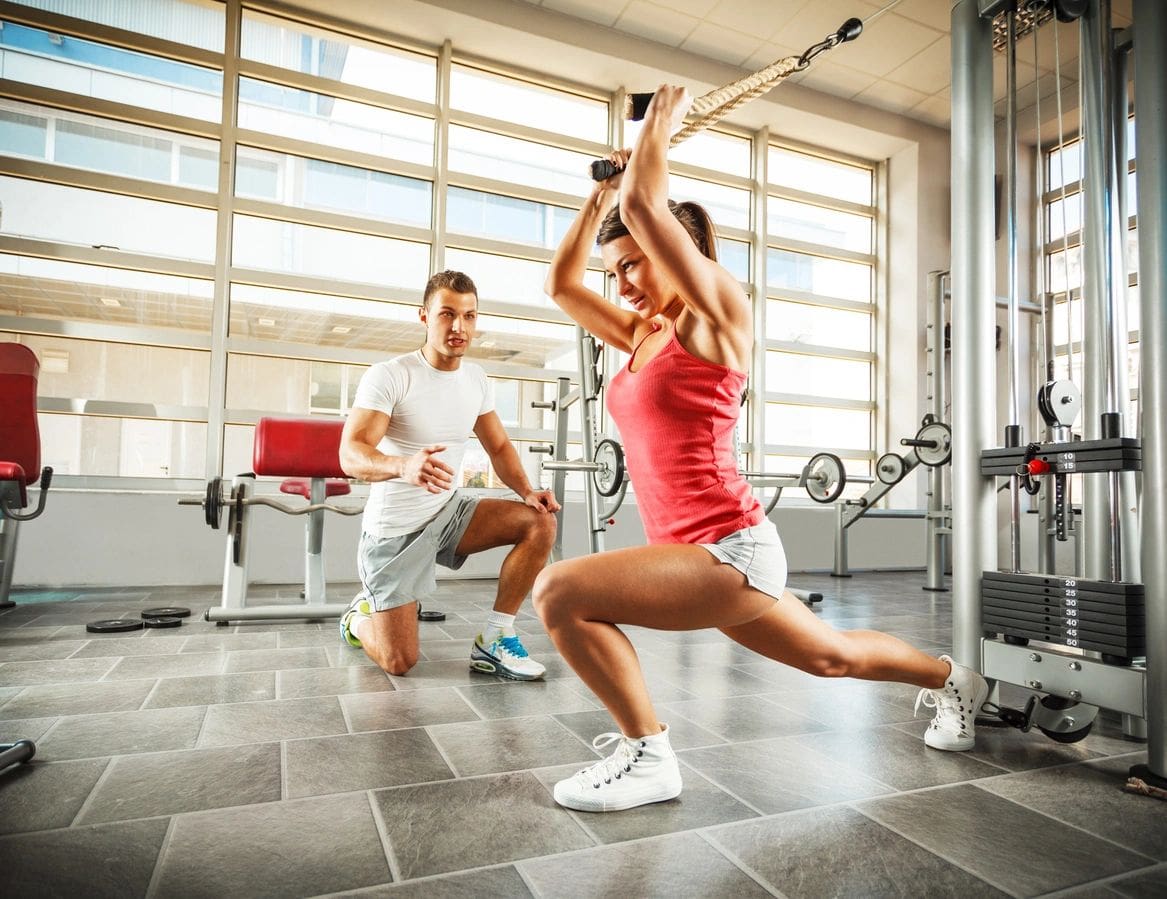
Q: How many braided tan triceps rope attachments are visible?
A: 1